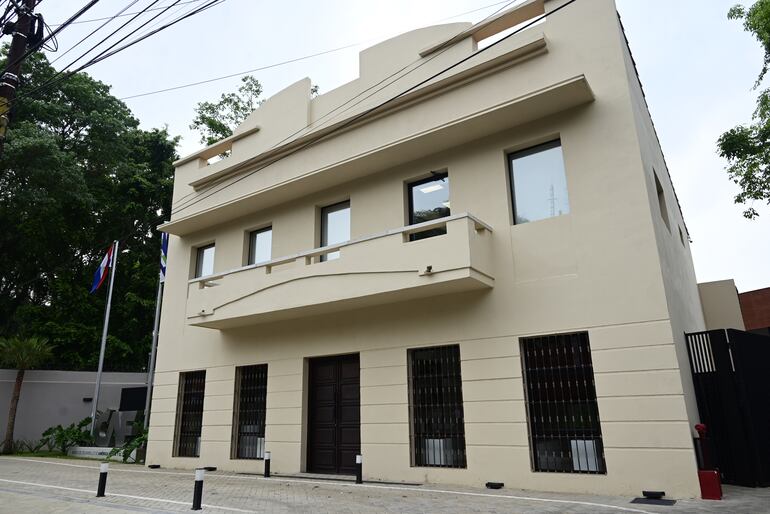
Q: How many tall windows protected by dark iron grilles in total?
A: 4